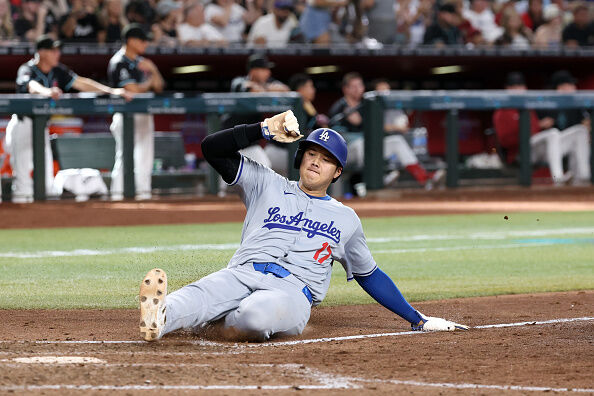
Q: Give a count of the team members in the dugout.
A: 8